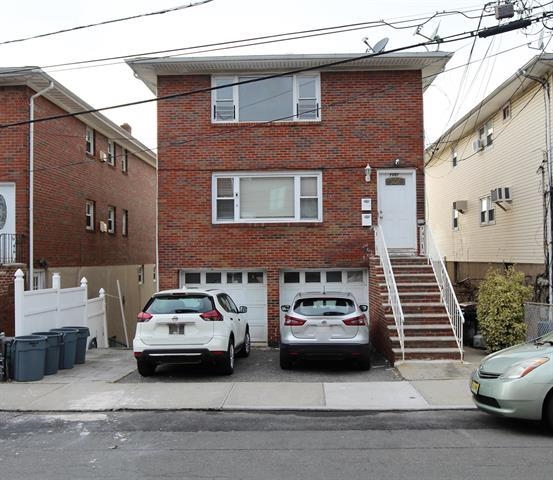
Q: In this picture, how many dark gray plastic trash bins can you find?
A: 4